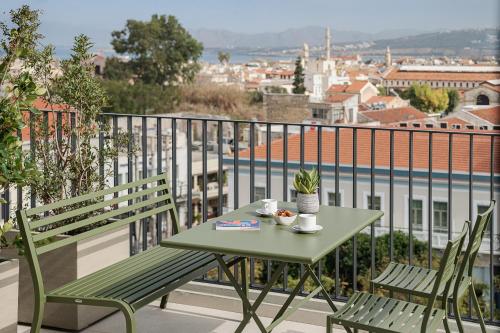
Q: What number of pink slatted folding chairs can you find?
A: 0